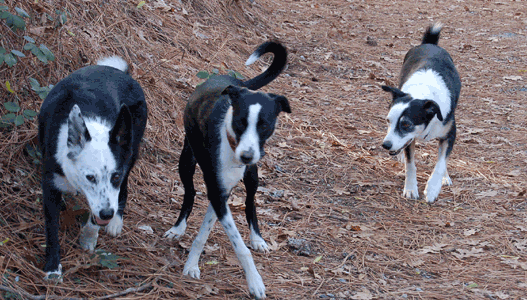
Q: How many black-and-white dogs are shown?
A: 3